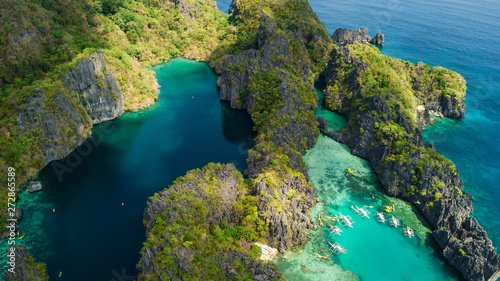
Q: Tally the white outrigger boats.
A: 7